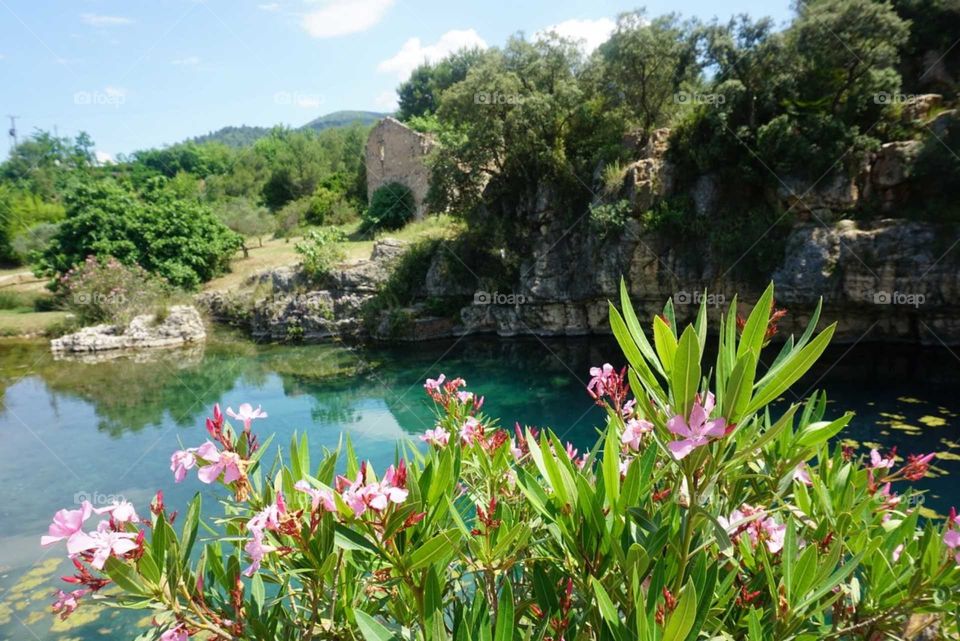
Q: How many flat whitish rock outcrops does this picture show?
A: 1